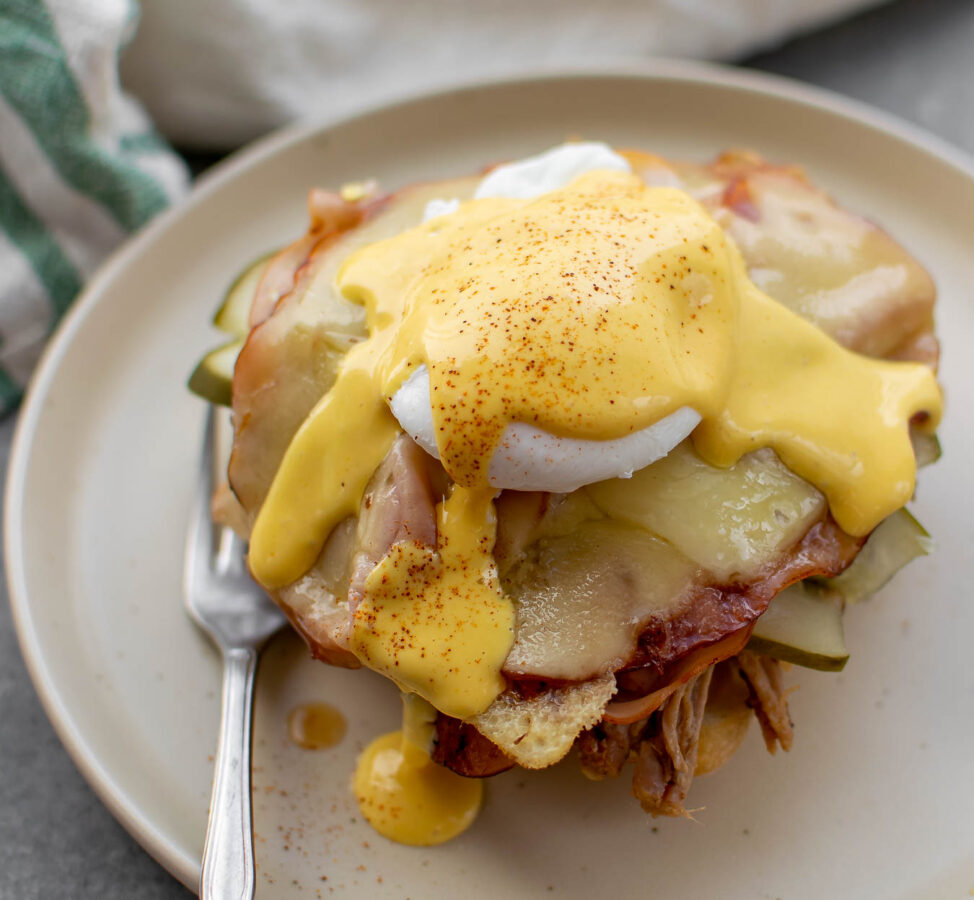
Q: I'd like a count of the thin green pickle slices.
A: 5